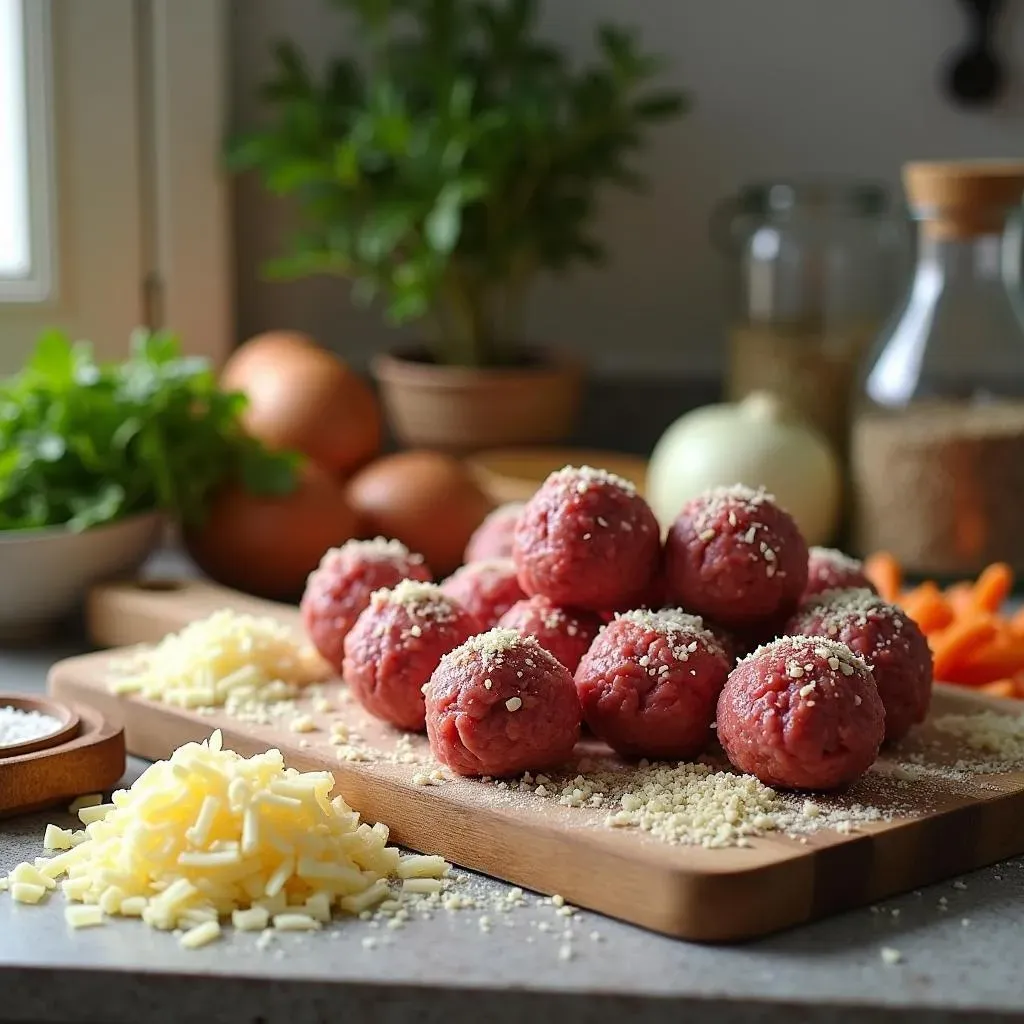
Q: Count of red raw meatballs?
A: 12